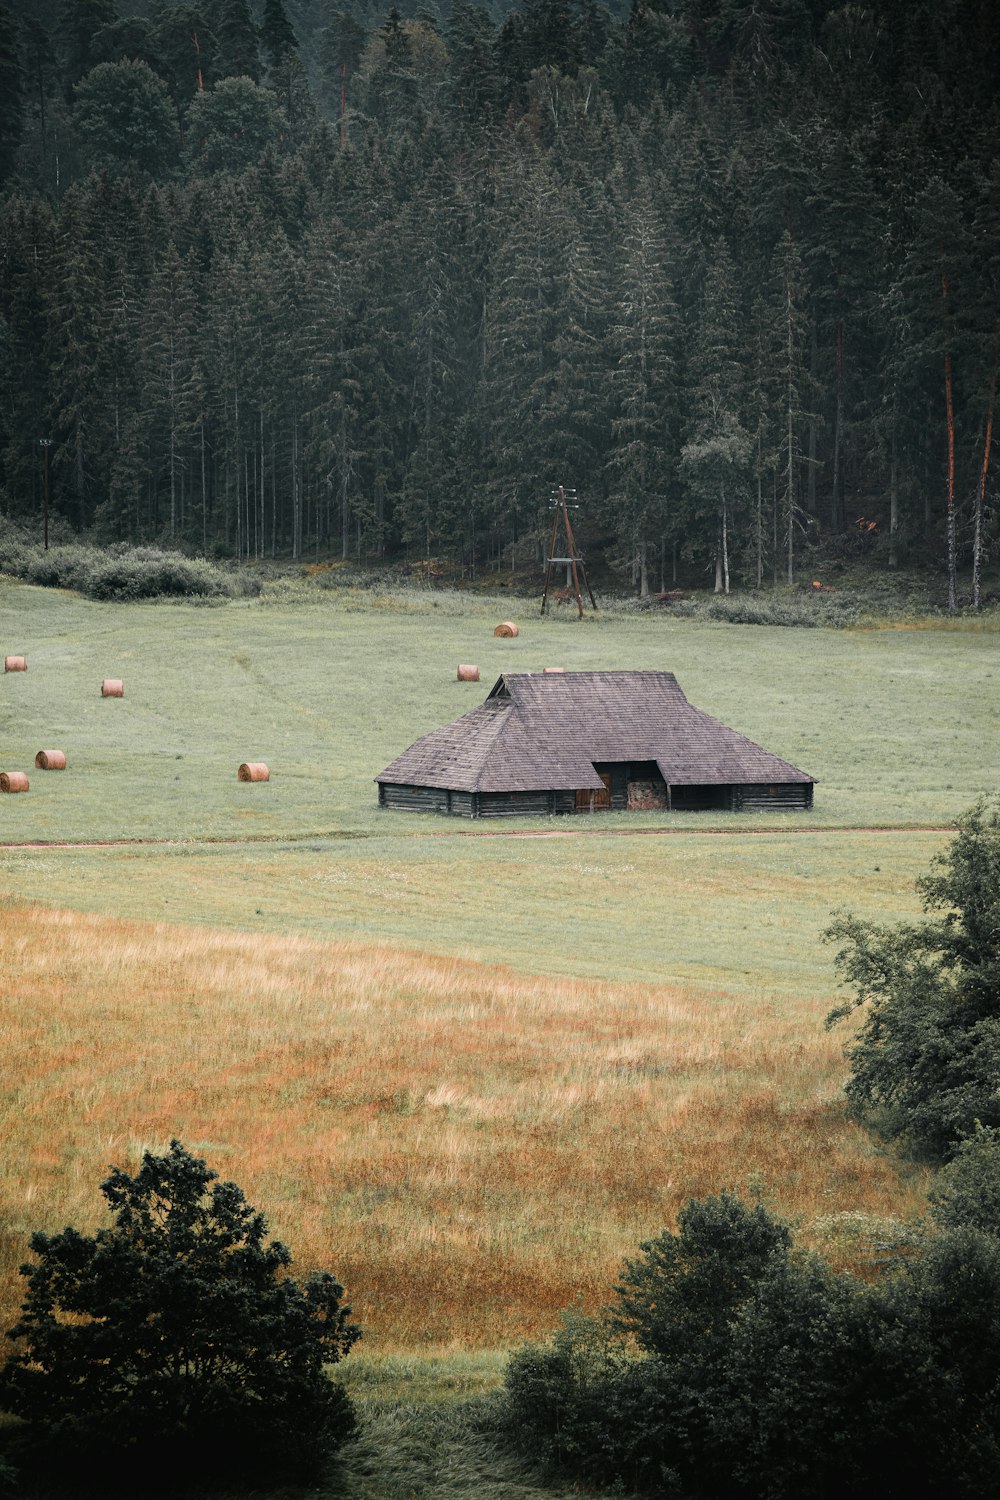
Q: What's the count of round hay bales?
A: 8